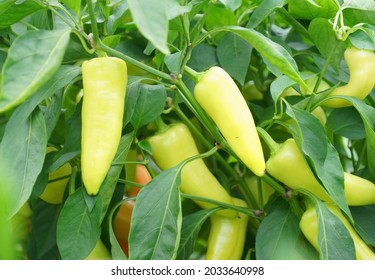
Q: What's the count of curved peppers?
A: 1